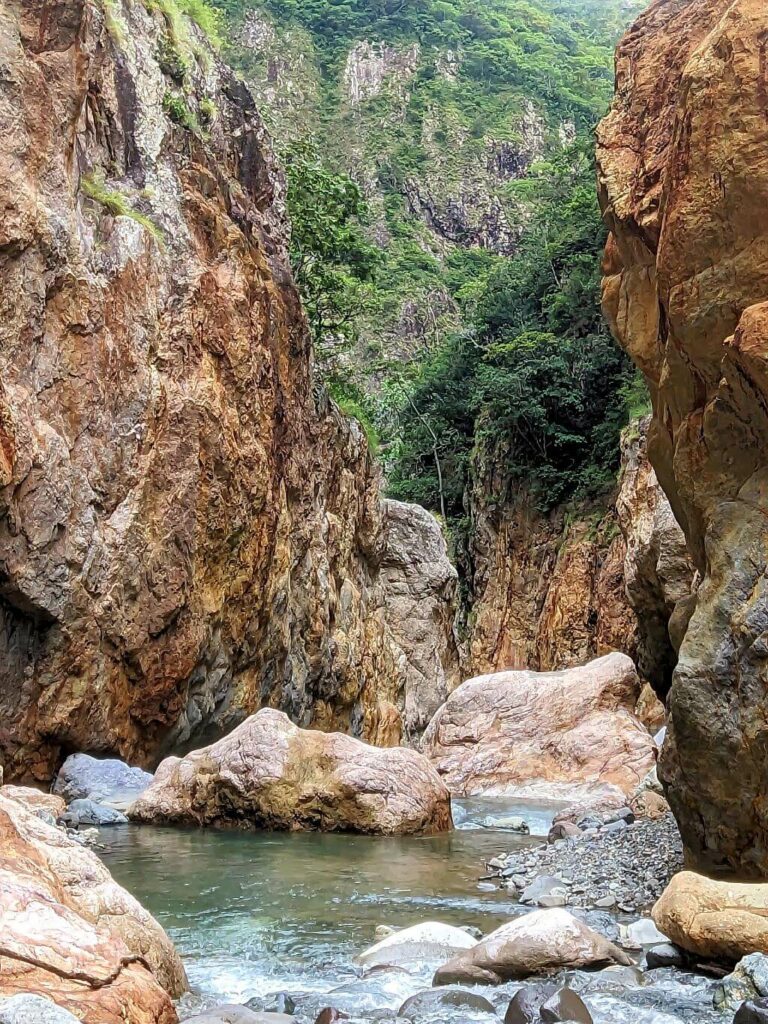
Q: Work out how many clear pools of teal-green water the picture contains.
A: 1